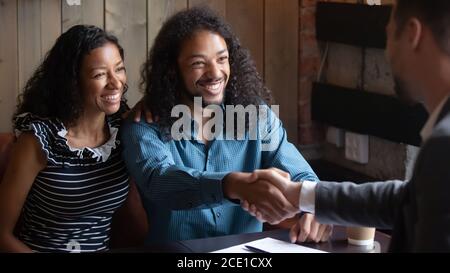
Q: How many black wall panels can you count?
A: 2